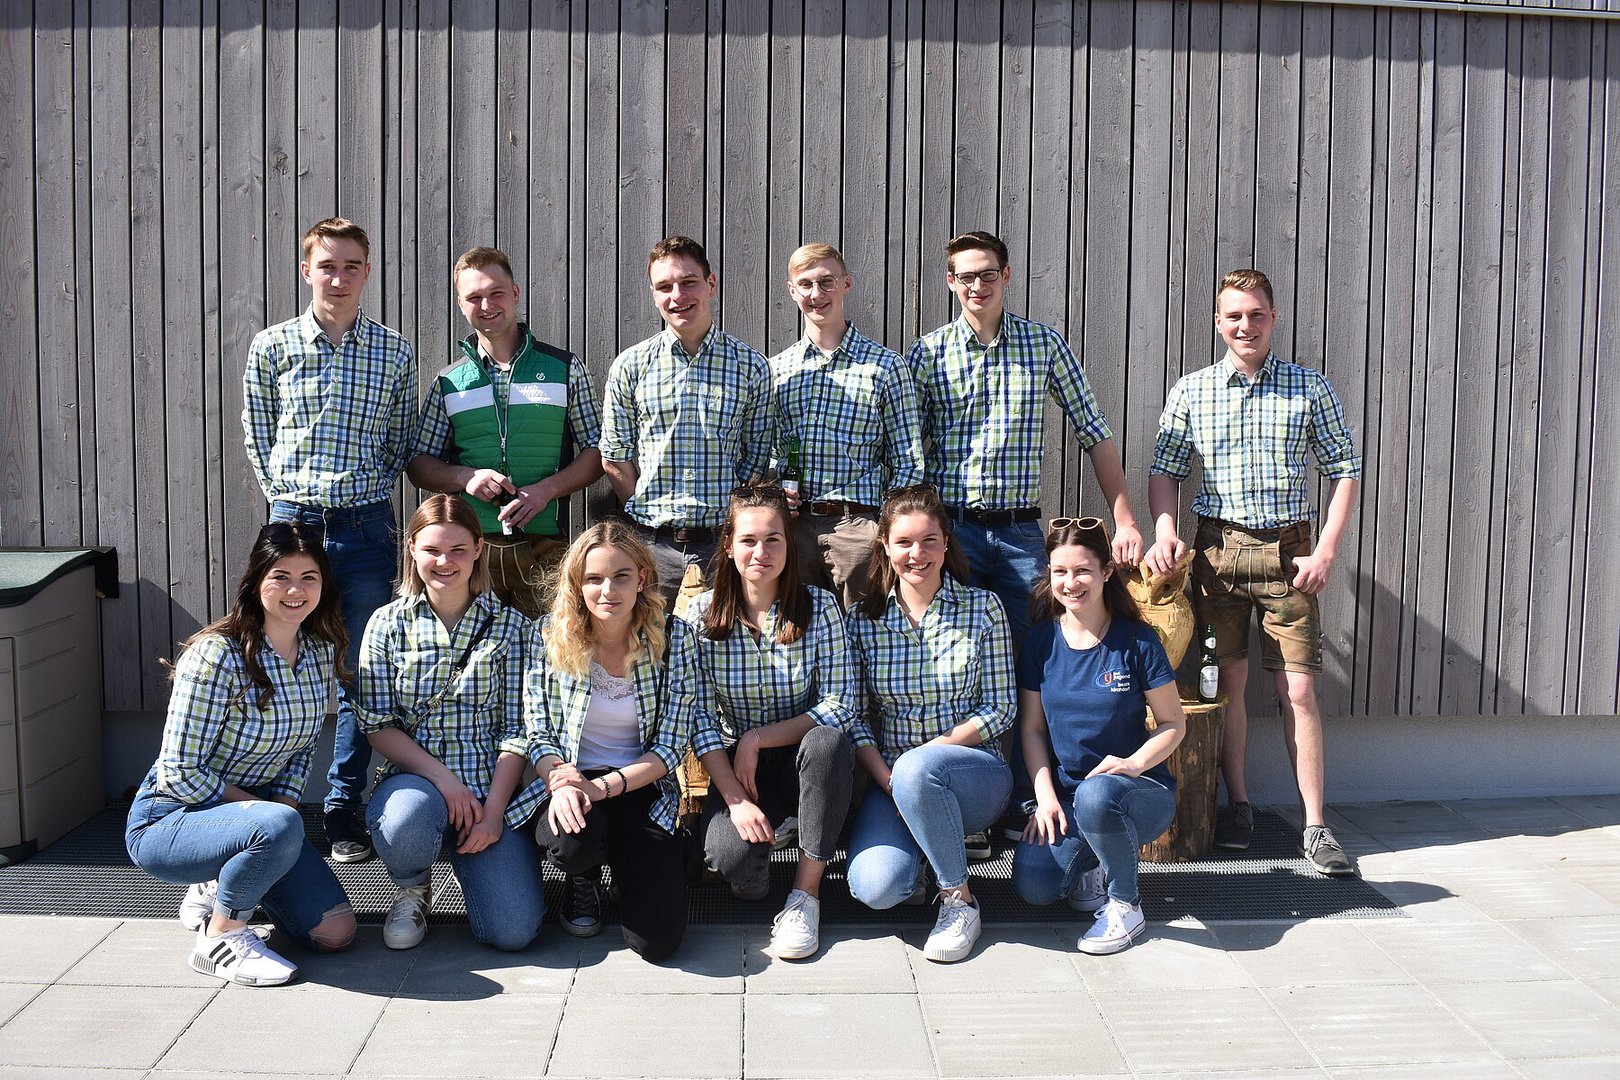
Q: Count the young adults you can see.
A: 12